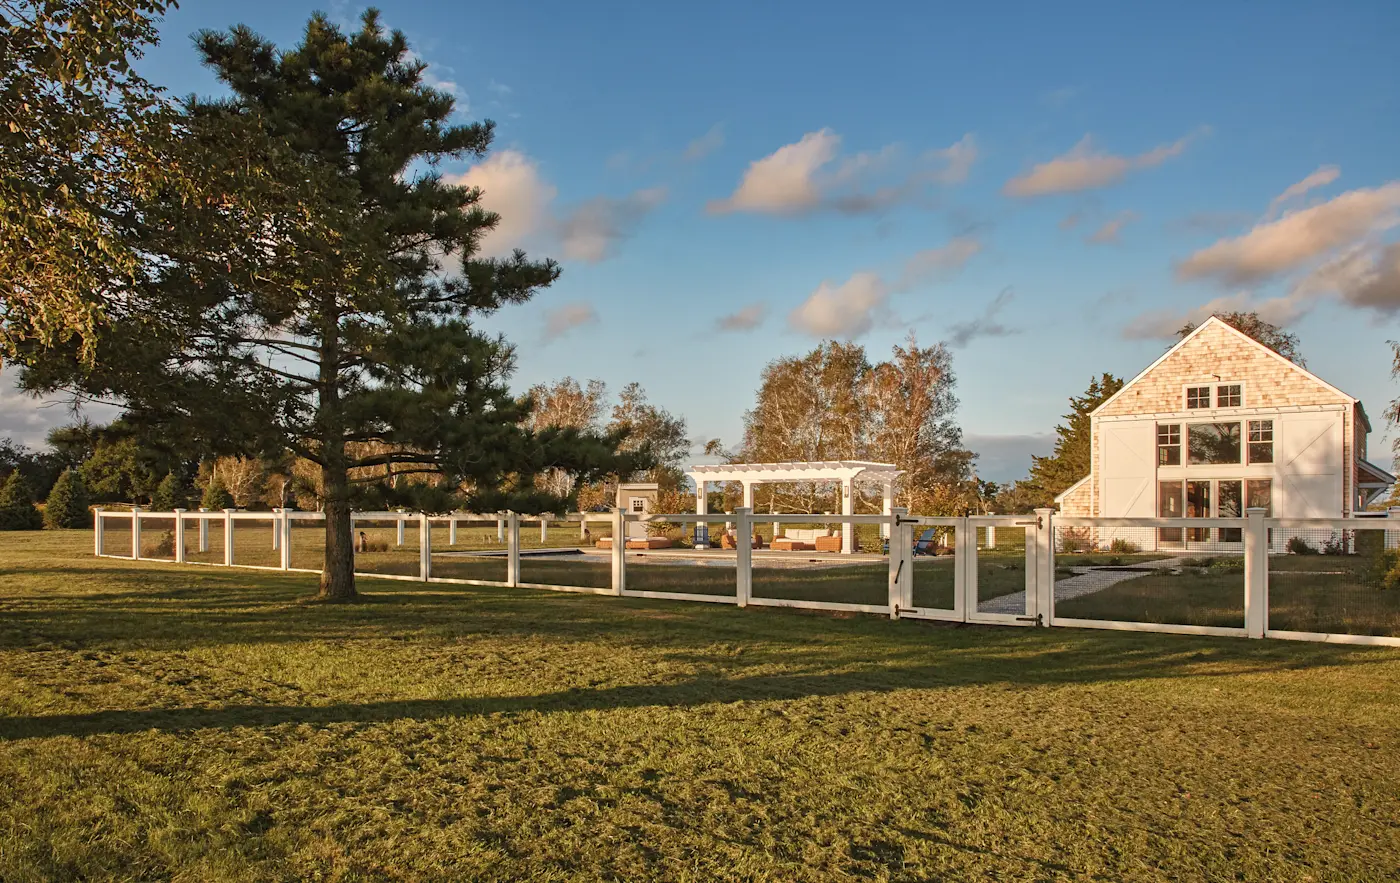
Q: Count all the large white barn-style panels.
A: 2